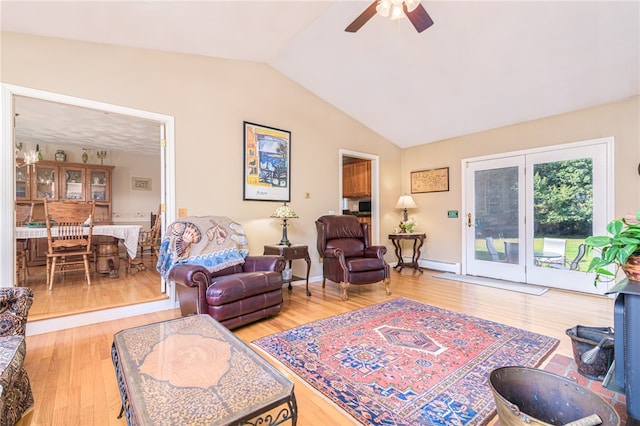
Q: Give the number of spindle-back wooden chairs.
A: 3